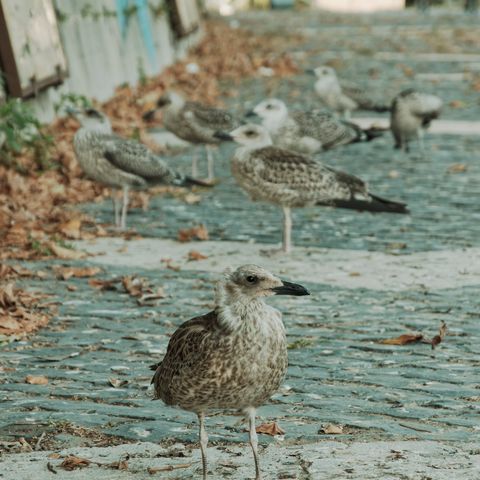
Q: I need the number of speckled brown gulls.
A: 7